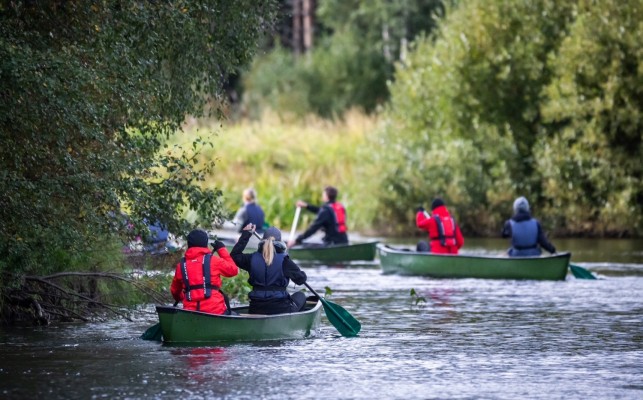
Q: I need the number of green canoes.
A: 3